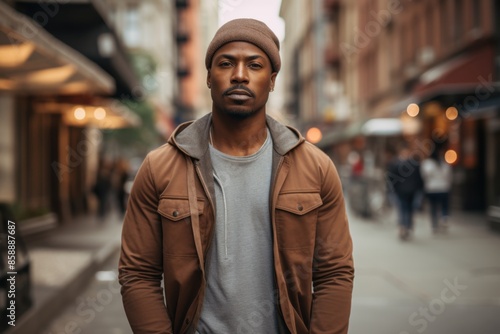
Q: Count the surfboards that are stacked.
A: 0